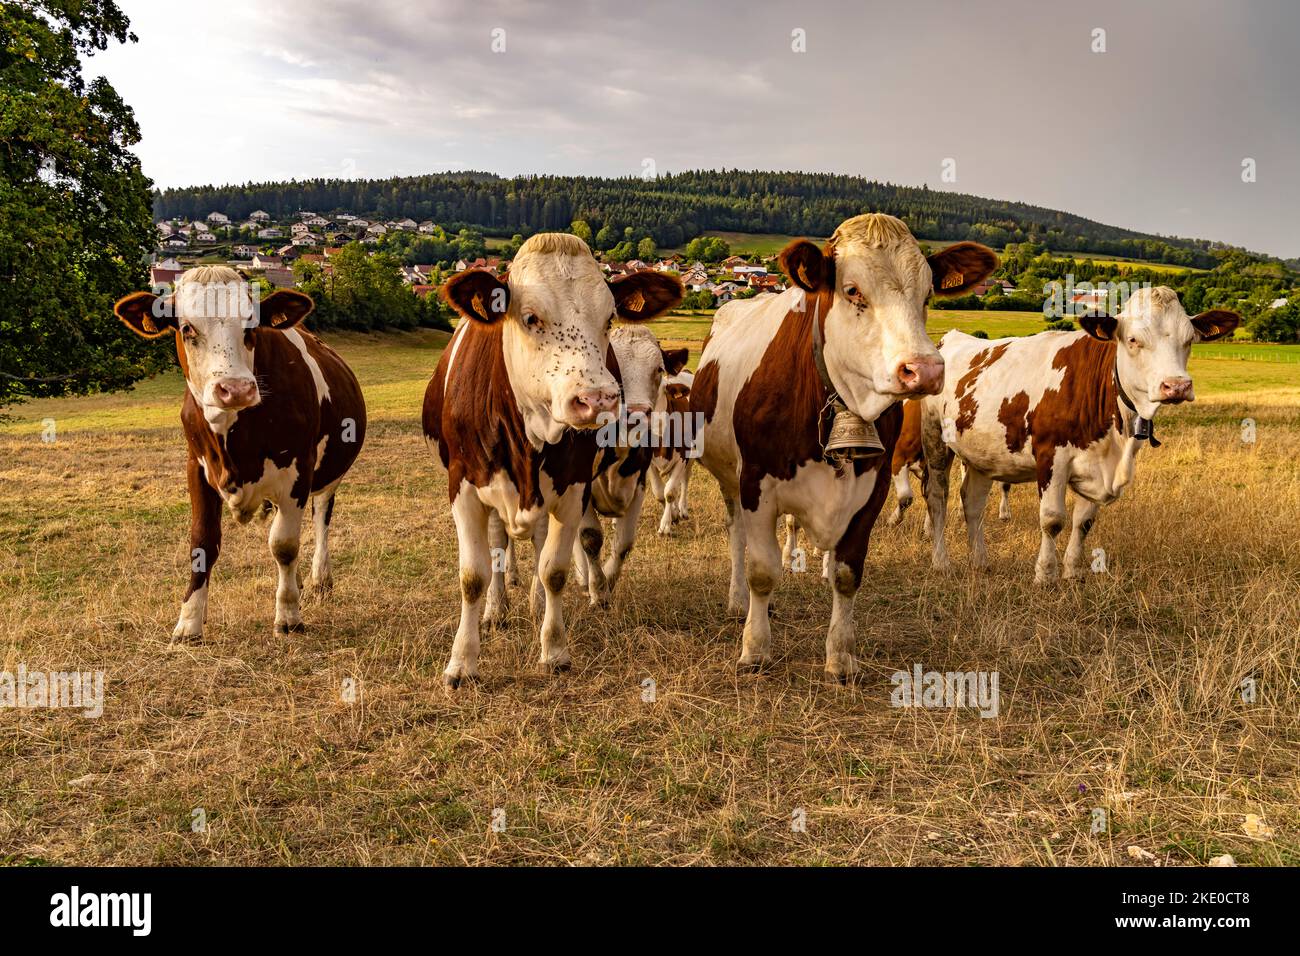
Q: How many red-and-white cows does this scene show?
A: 7